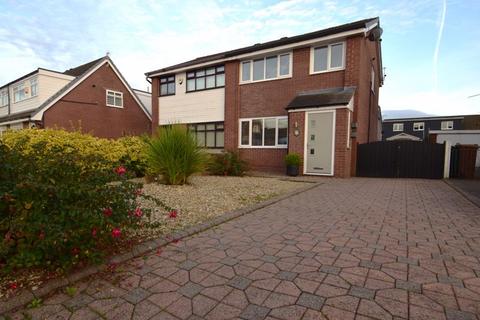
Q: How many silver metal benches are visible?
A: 0